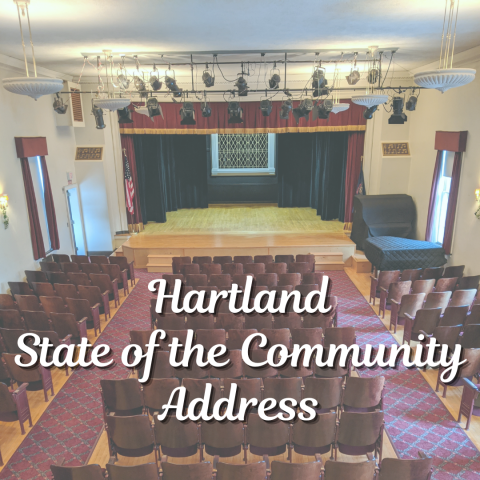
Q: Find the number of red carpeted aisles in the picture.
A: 2